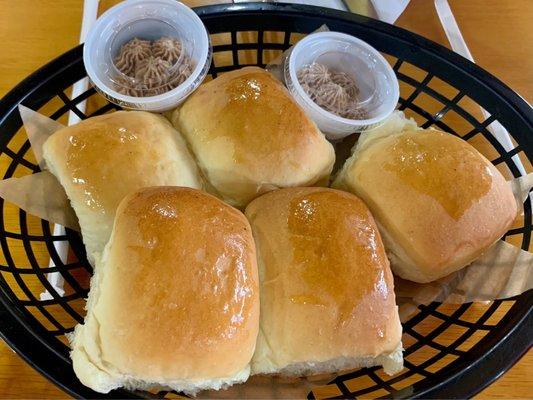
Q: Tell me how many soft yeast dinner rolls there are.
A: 5